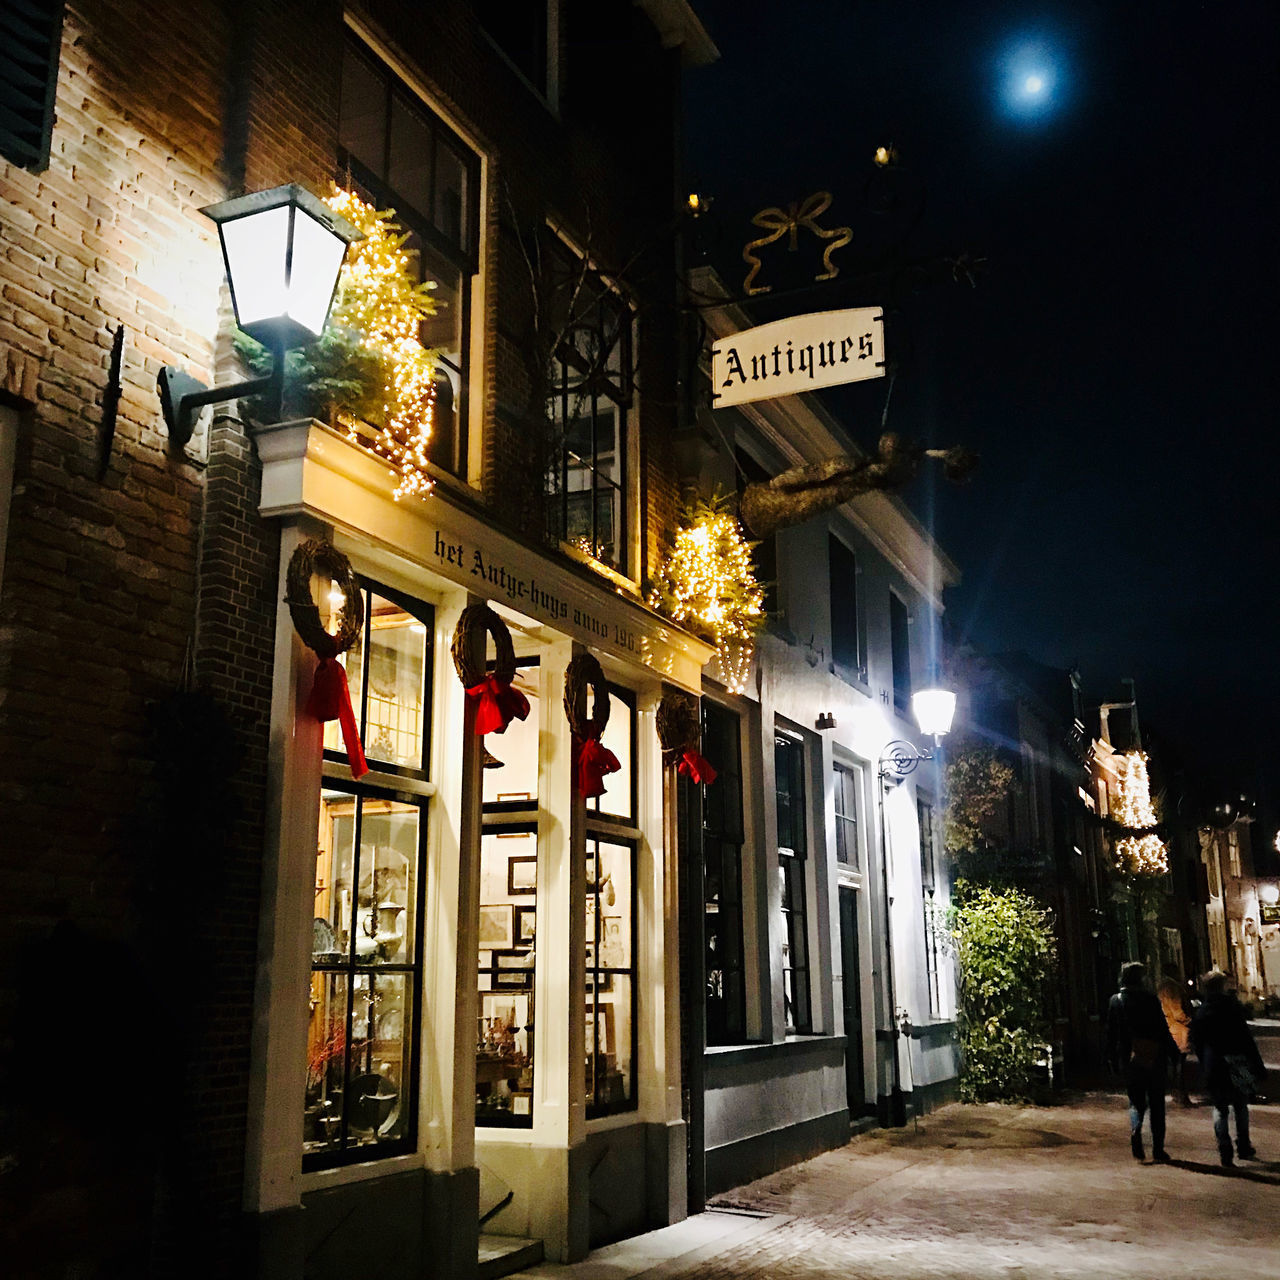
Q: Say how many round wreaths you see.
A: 4